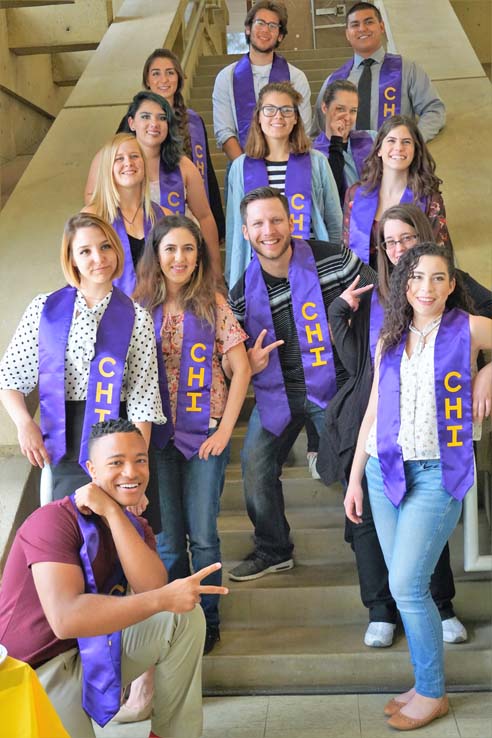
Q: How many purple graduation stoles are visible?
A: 14